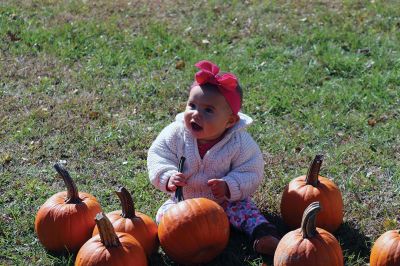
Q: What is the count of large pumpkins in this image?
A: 7